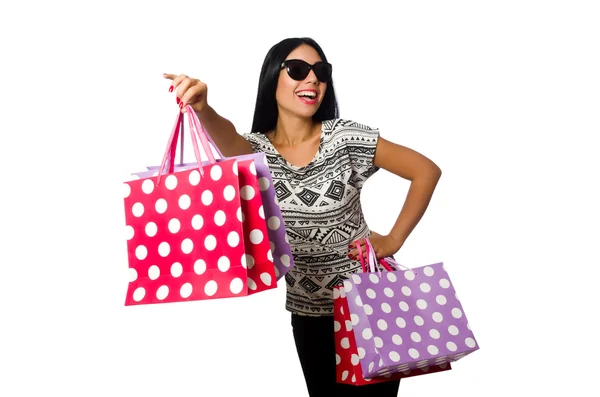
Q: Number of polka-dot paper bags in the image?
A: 4